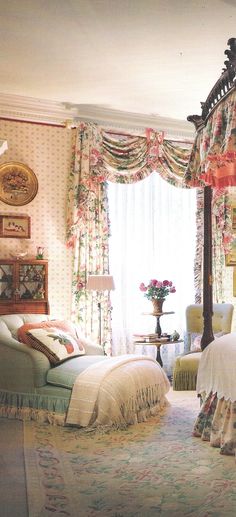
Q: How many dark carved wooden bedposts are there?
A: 1